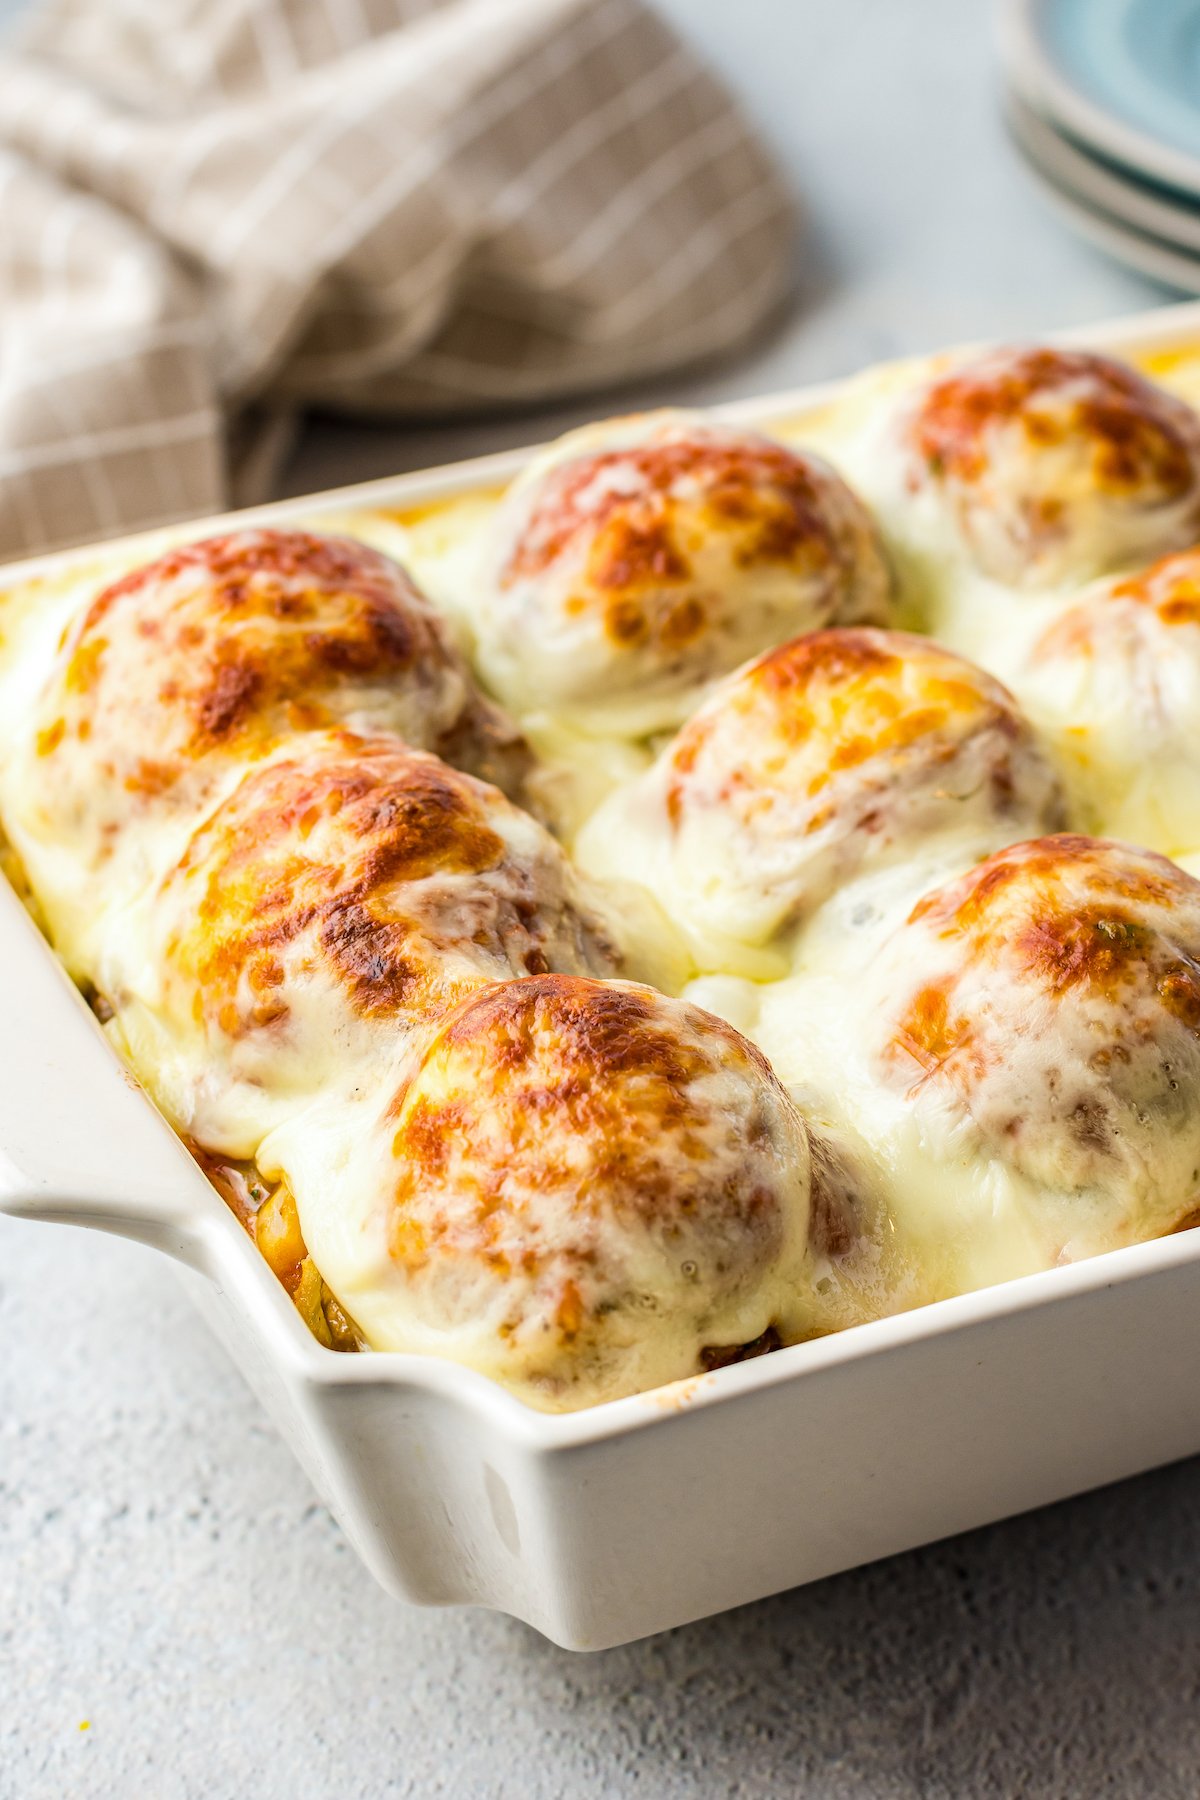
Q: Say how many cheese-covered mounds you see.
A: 8